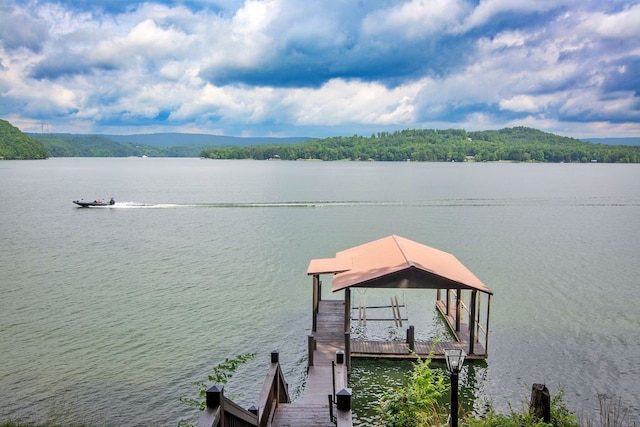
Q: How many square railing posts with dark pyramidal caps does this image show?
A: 5